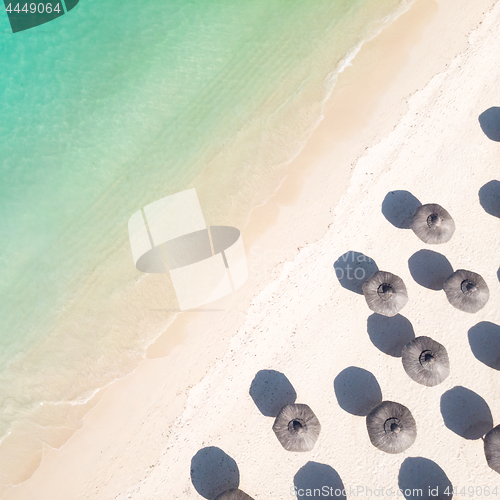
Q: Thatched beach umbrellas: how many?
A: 8